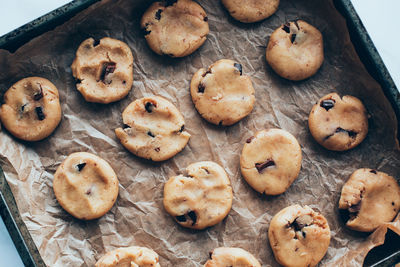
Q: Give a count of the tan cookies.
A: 15